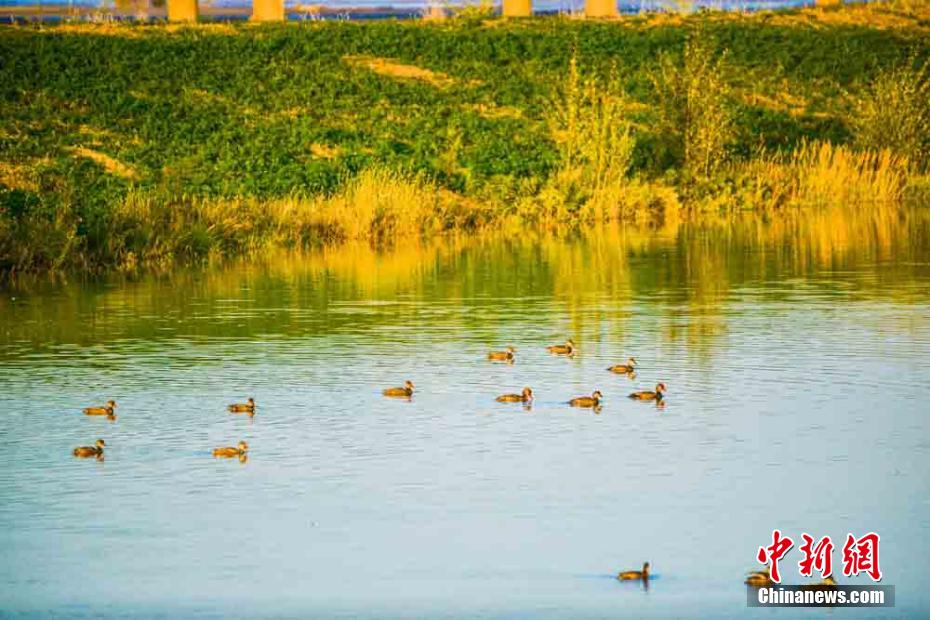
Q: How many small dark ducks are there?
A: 14